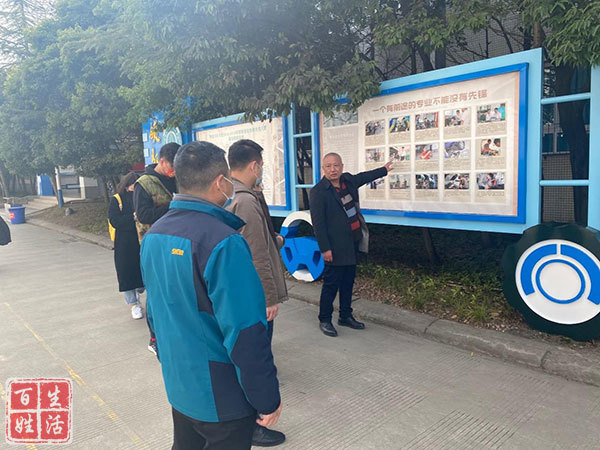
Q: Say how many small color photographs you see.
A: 15